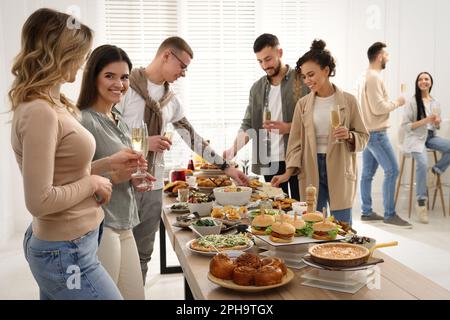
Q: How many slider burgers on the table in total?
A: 6